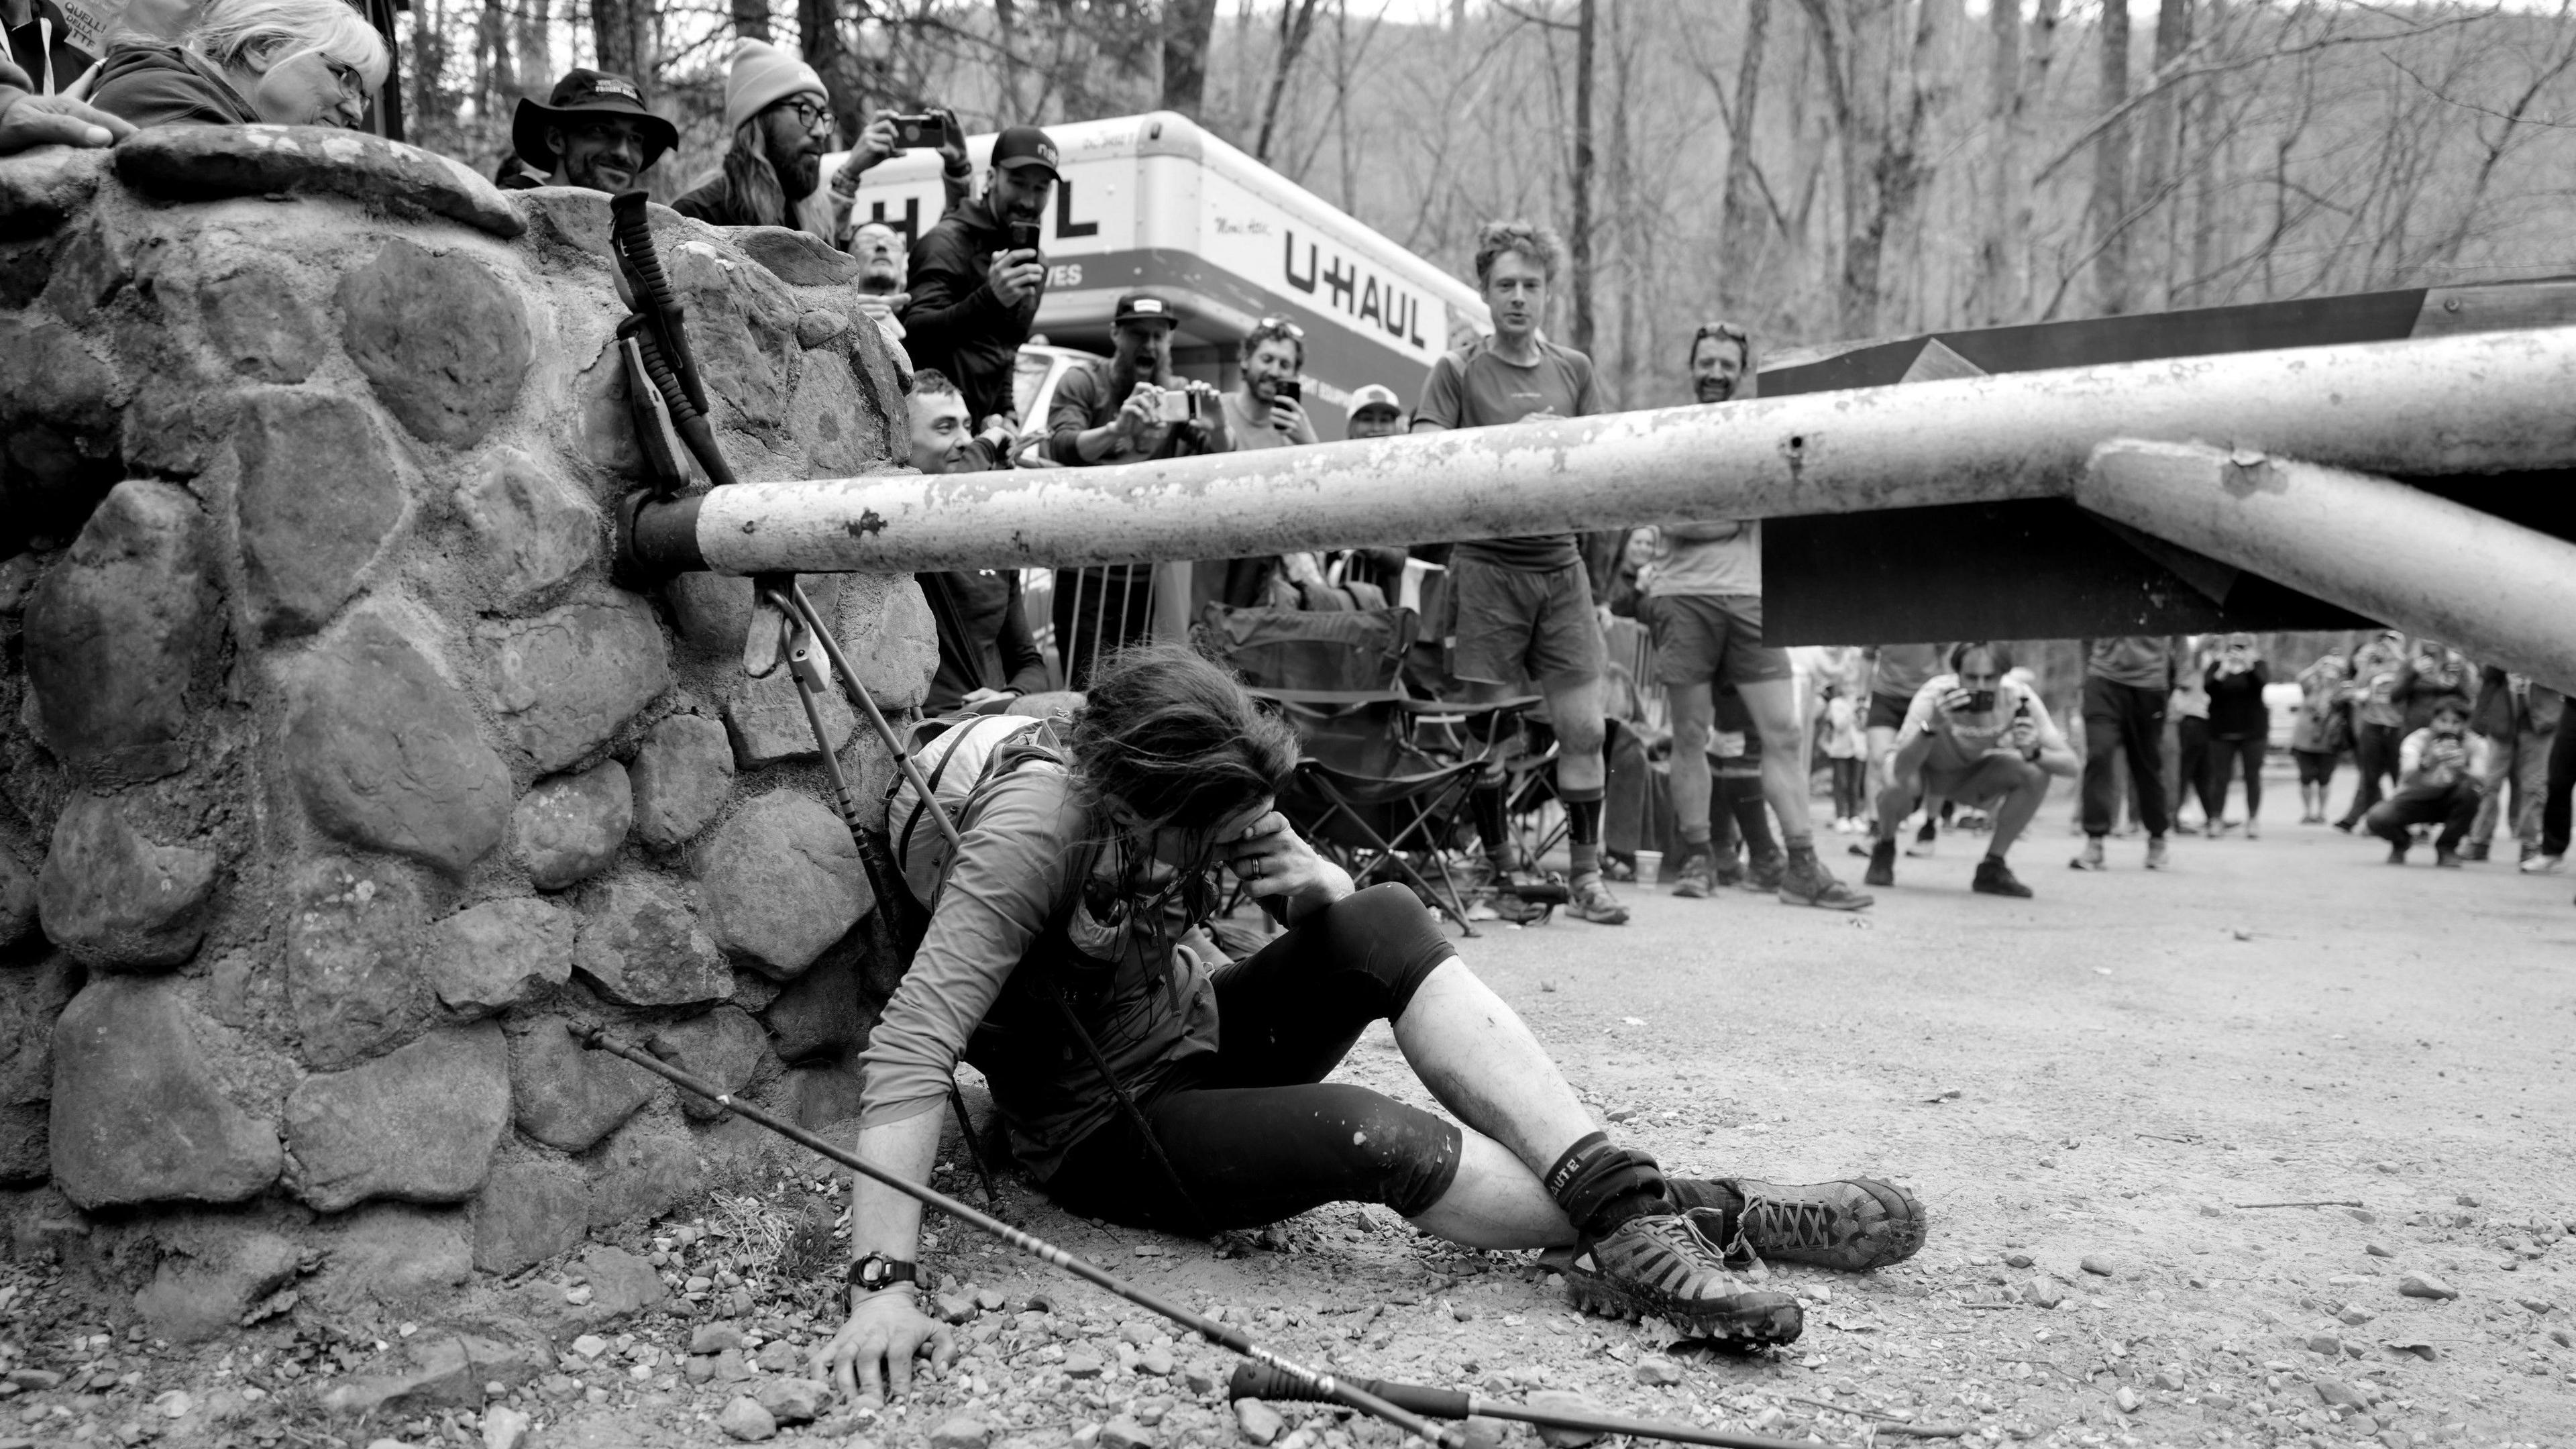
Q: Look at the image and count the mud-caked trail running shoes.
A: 2